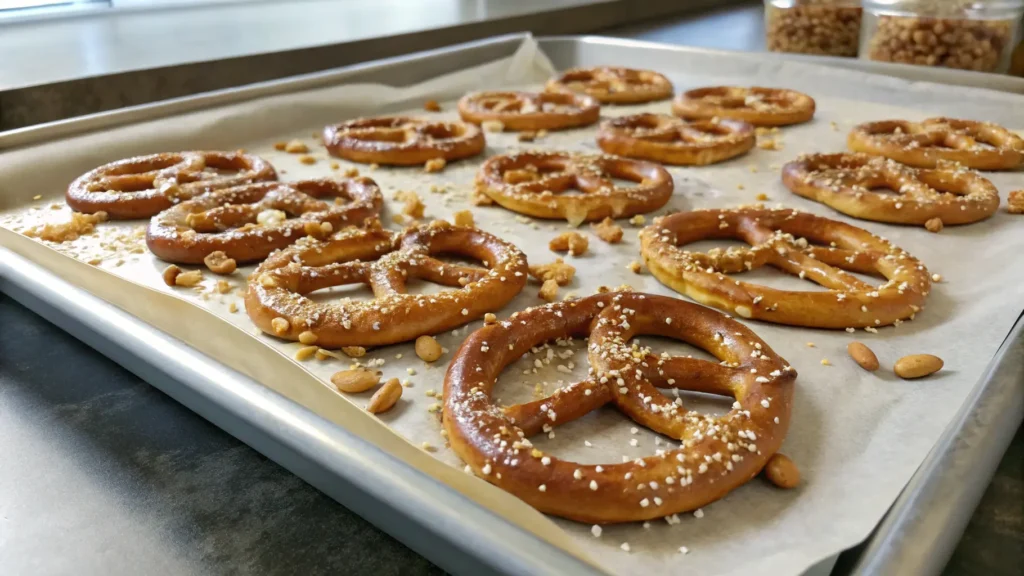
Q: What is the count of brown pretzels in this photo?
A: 13